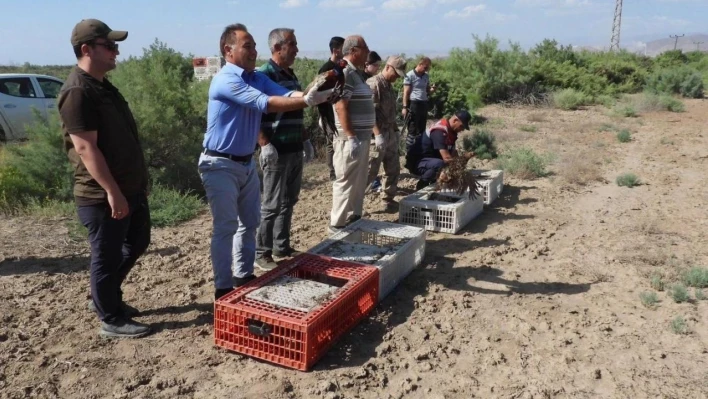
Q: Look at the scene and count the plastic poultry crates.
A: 4